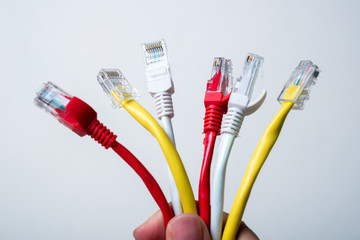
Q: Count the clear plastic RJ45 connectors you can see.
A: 6